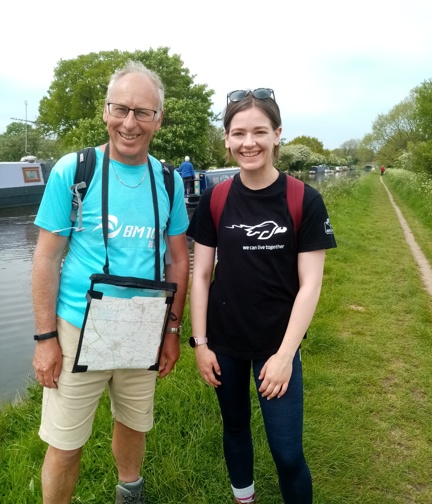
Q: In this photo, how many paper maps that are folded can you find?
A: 1